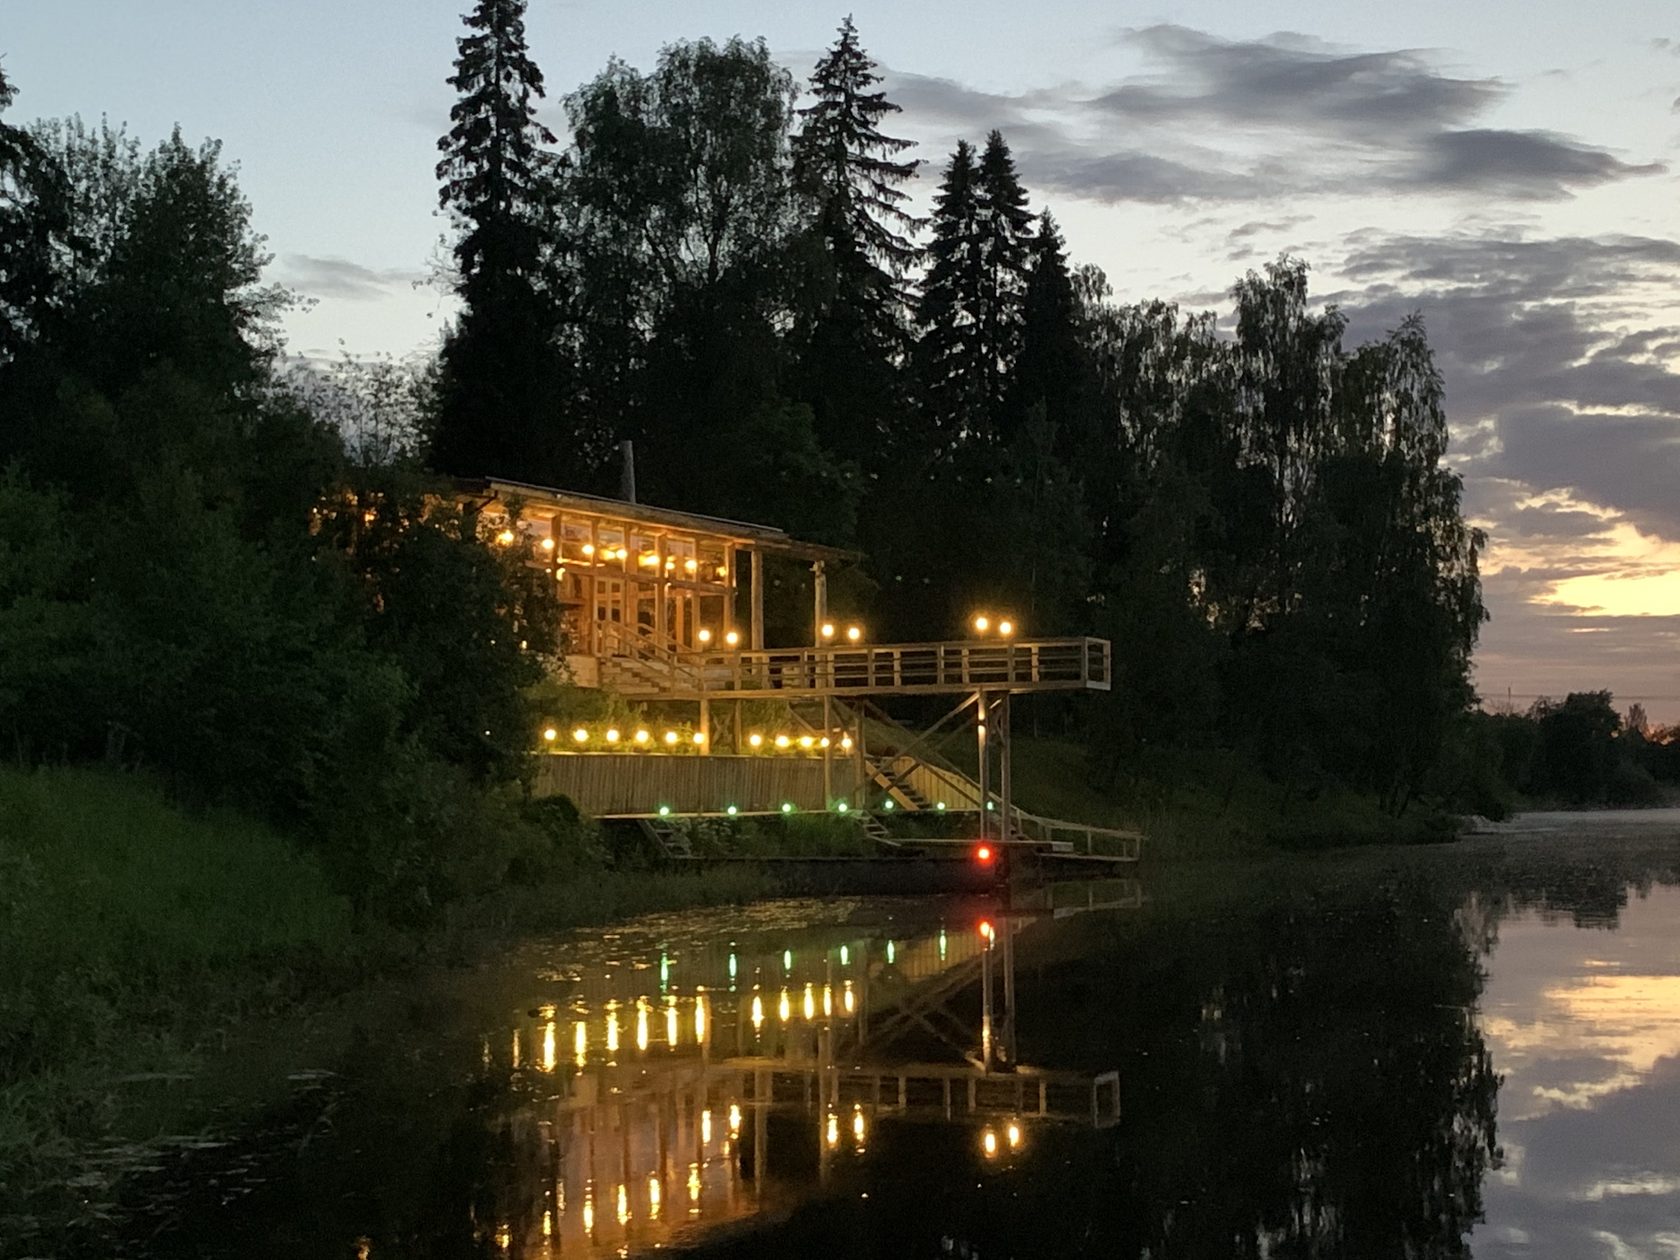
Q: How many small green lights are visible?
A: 7